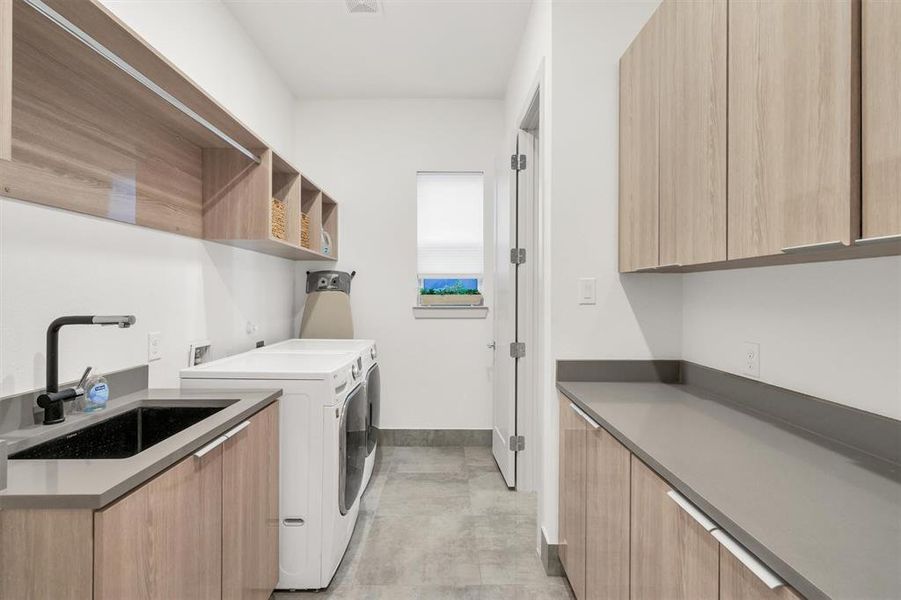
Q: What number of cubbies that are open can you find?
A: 3